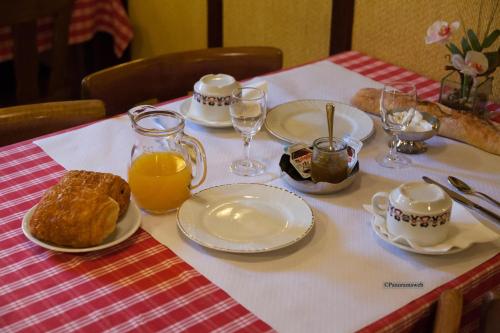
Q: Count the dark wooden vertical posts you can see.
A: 2